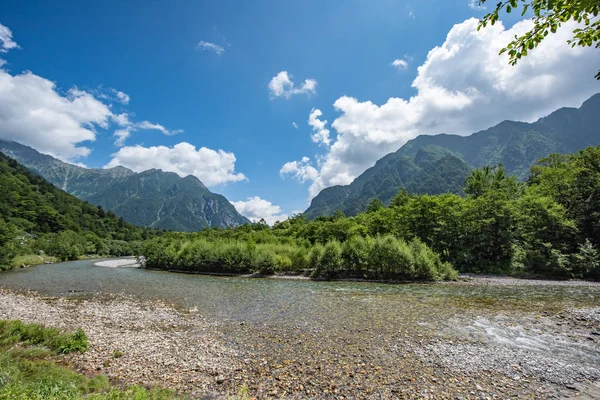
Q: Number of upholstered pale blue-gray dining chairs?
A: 0